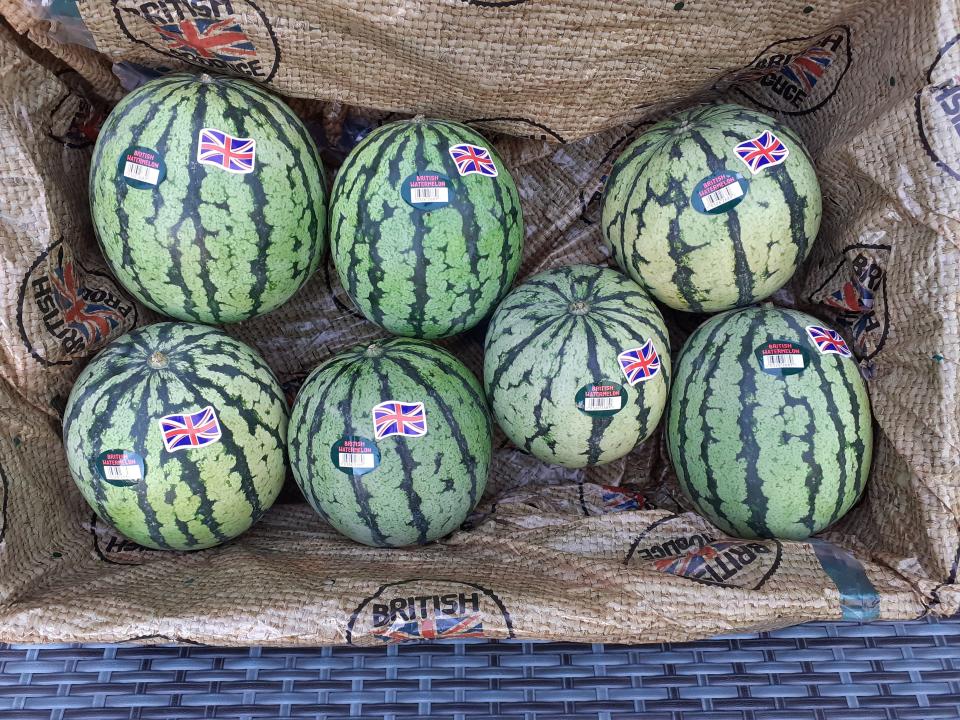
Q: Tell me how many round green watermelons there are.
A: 7